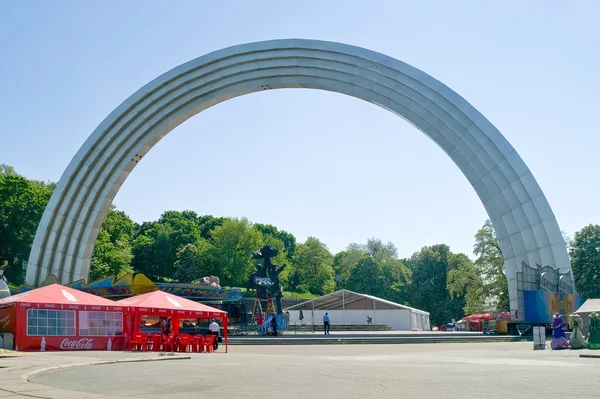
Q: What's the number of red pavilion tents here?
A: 2